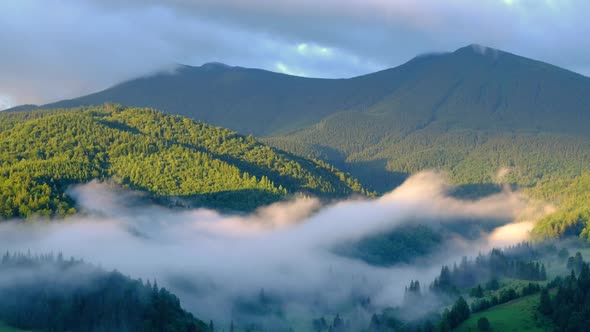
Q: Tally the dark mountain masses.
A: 2